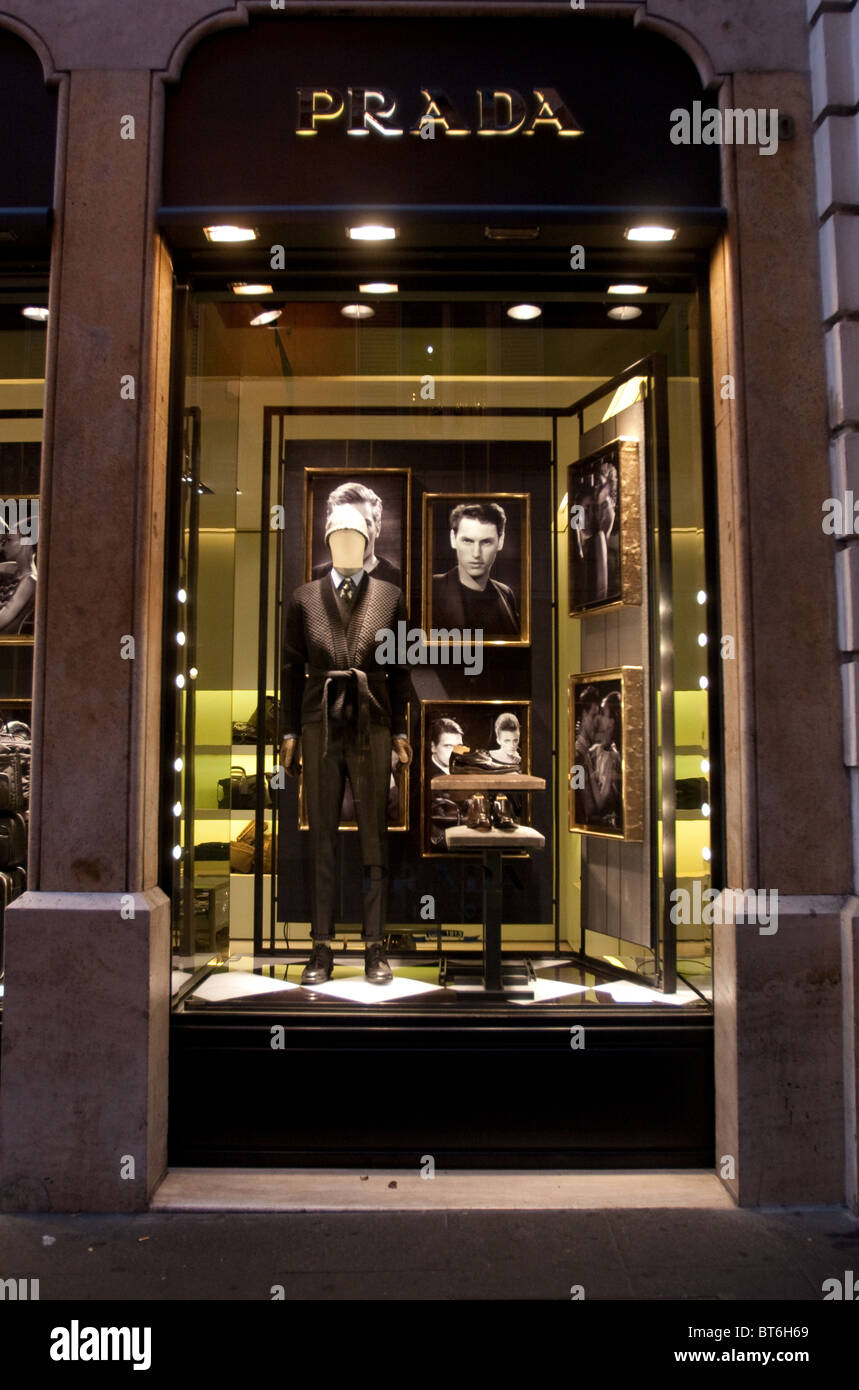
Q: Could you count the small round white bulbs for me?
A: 12